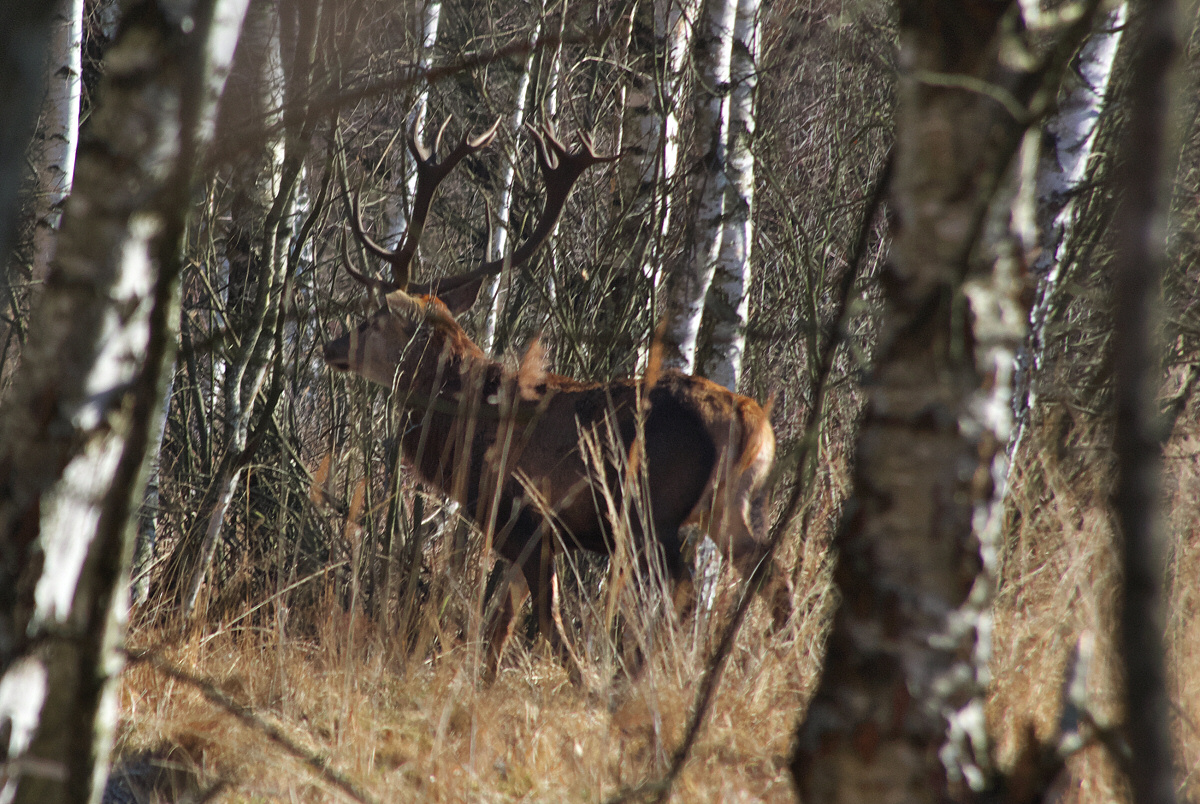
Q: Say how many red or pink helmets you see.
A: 0